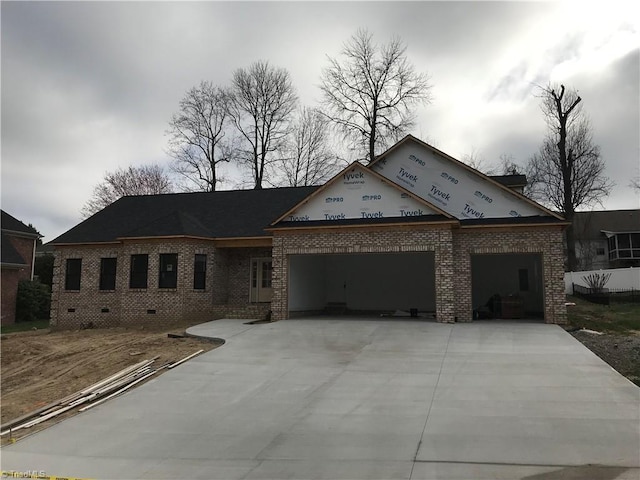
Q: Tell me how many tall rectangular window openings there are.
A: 5